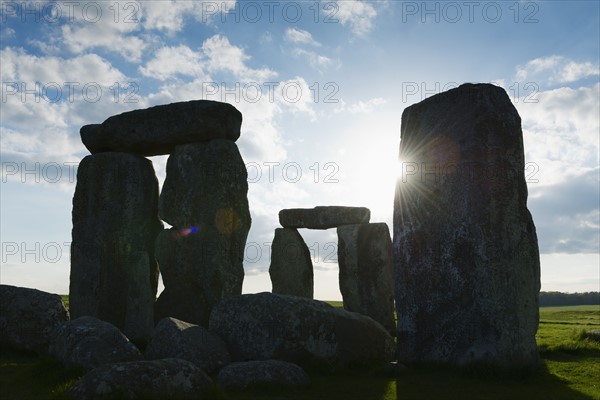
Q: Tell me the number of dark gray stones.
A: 13